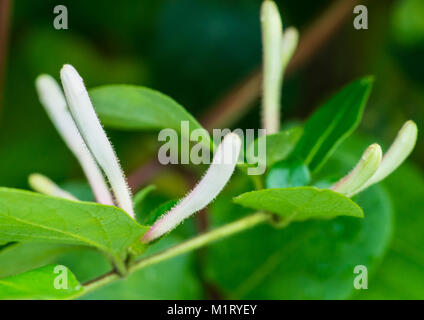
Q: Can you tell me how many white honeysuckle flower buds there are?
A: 8